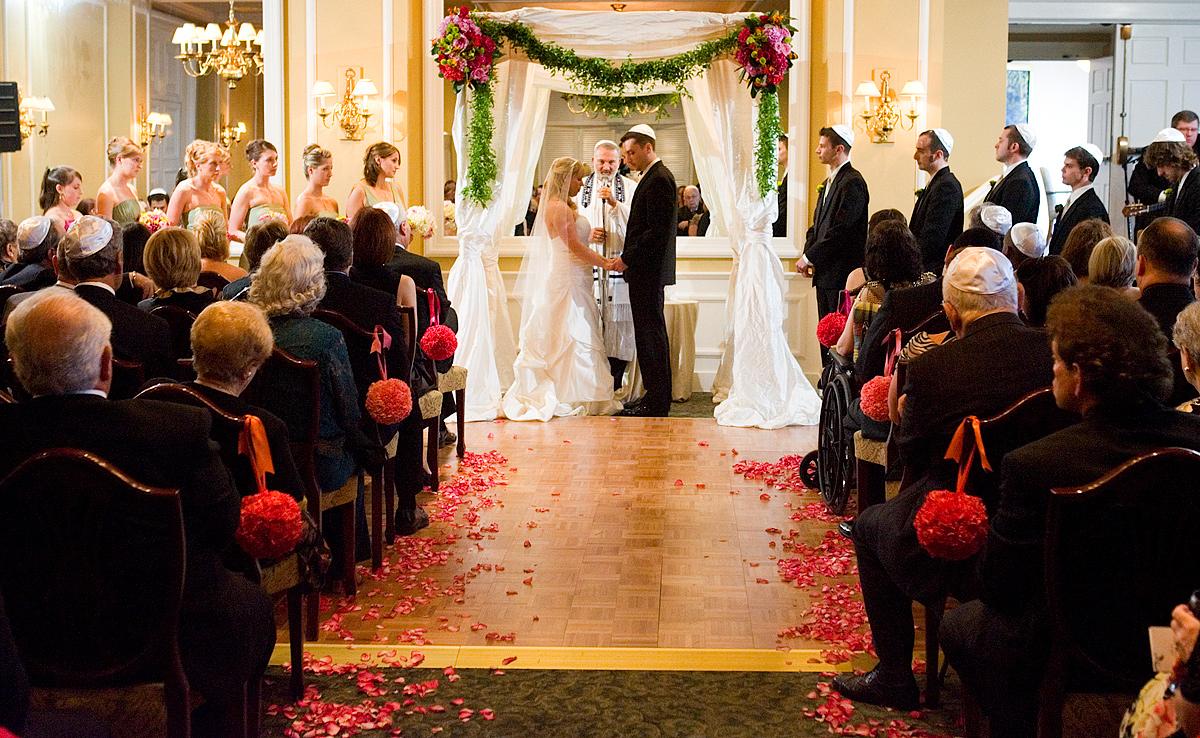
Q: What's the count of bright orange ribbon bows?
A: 2